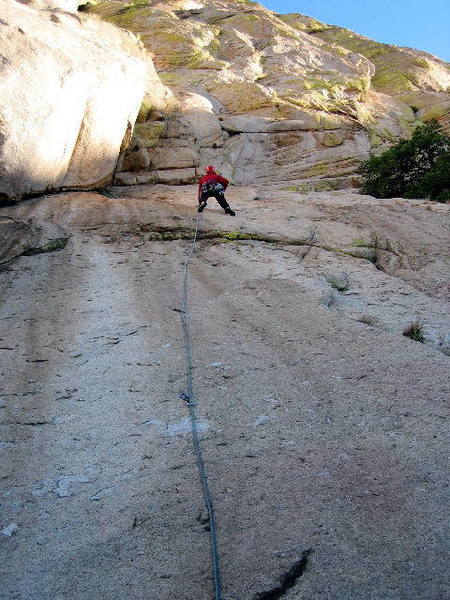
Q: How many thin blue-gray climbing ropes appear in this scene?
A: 1